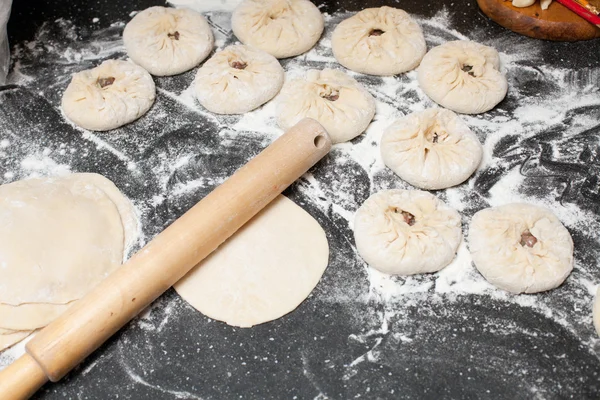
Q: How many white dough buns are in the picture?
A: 10